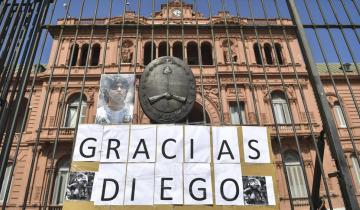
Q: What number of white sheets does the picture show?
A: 12